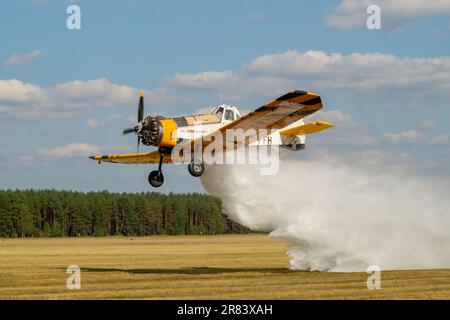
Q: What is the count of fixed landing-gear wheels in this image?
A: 2